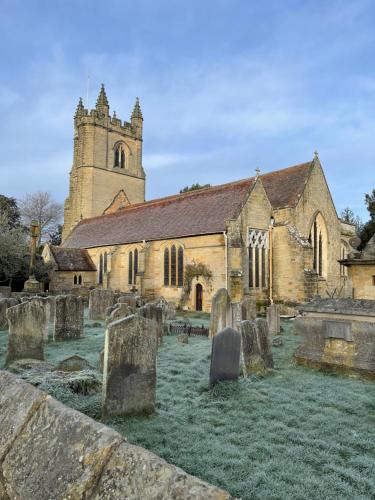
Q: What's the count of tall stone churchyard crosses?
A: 1